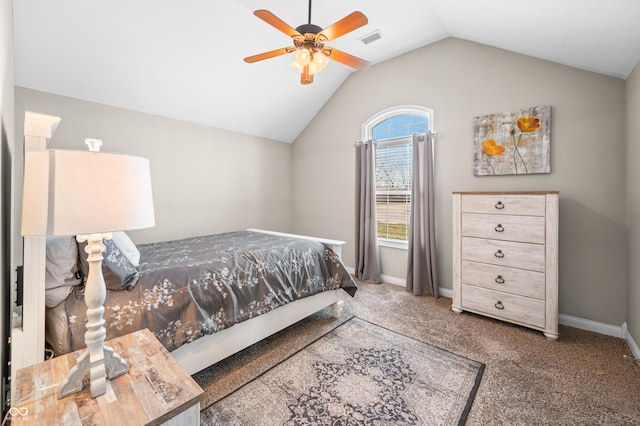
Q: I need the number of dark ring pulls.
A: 5